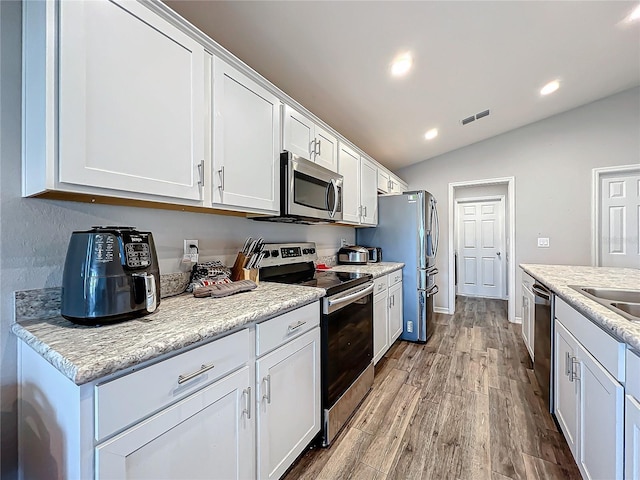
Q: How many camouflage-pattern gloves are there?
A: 0